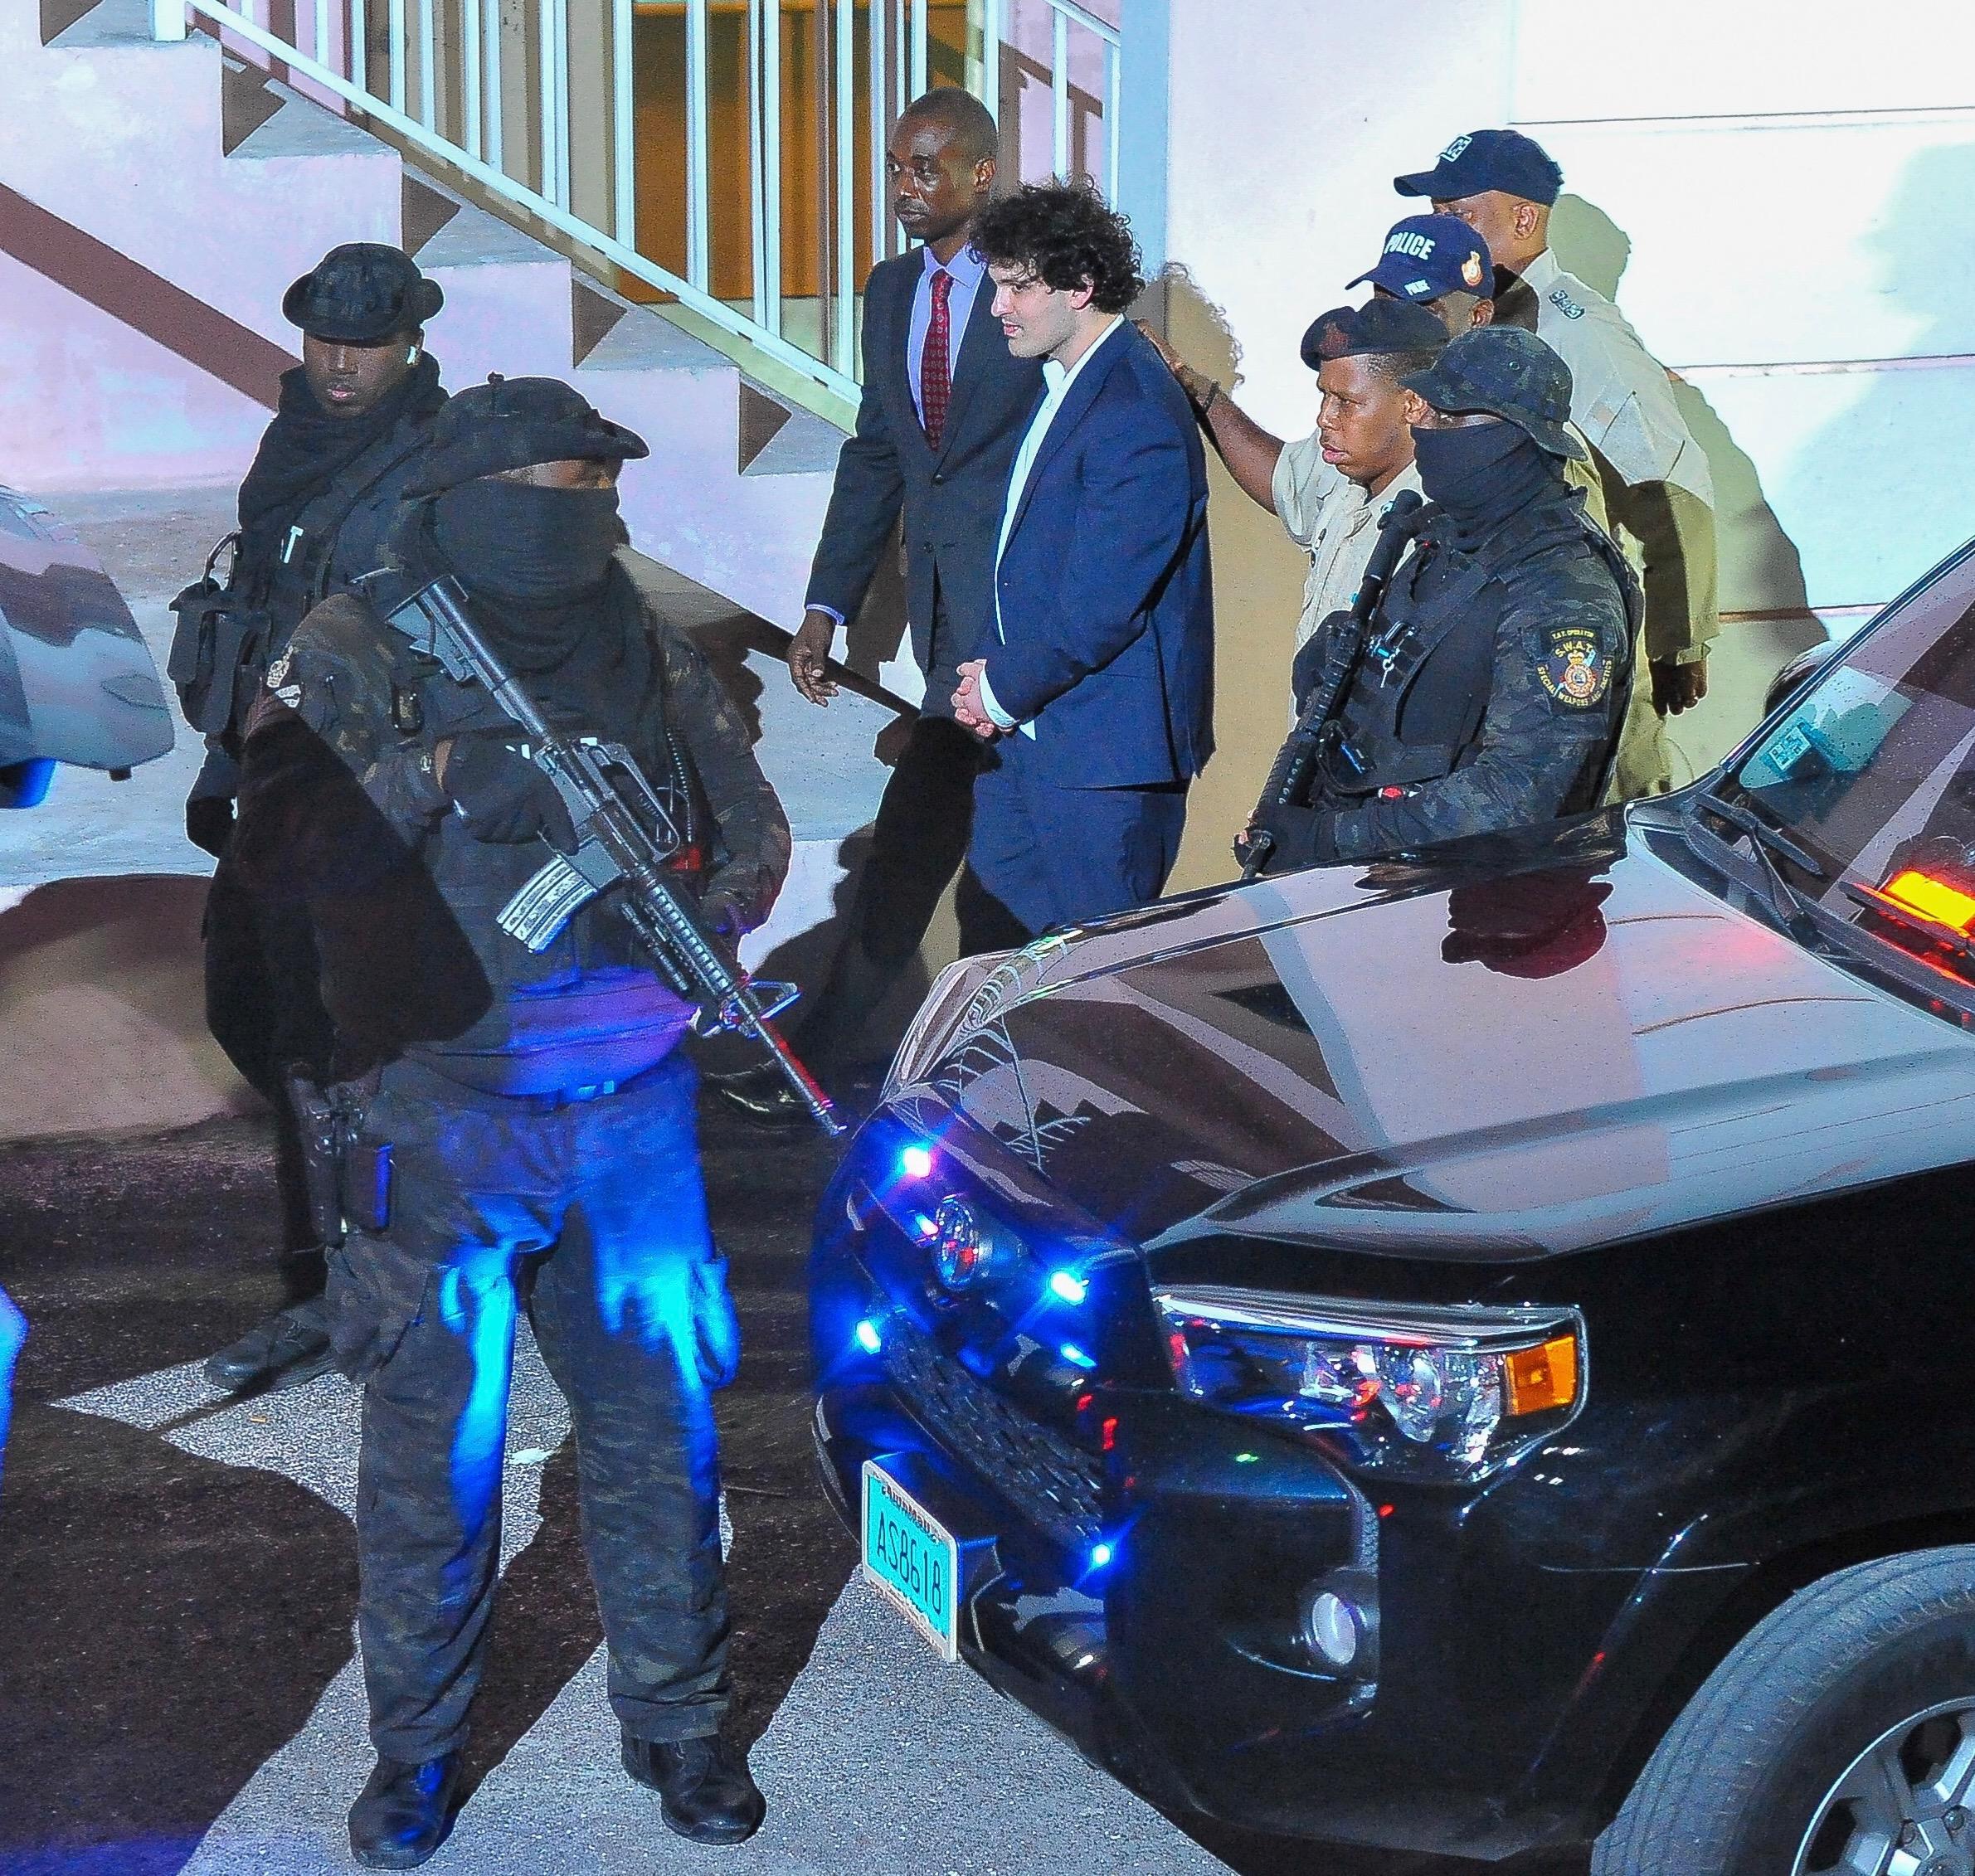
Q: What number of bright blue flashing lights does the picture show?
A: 4